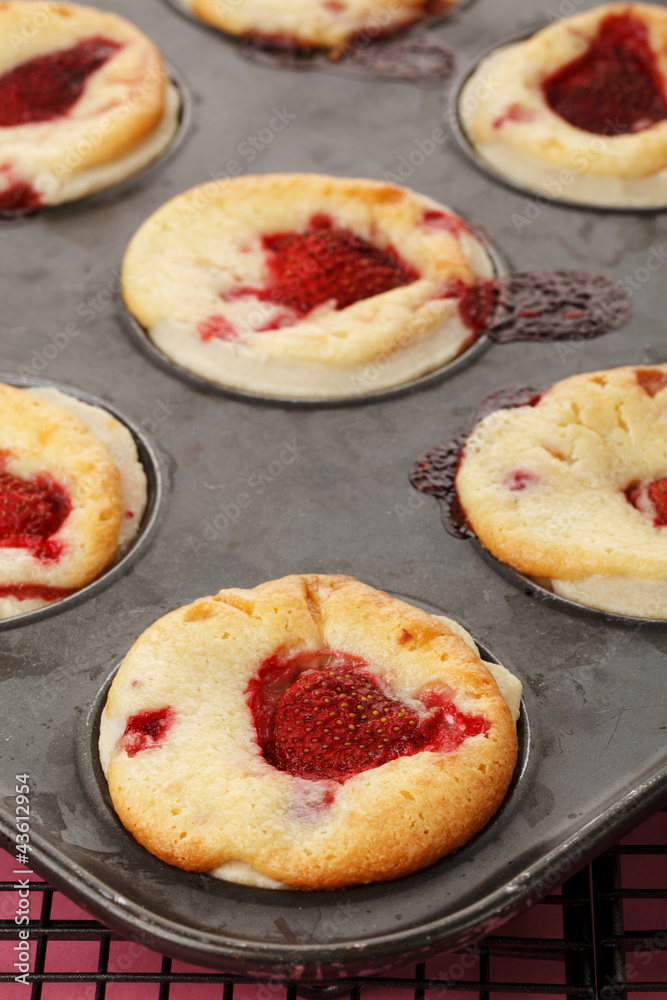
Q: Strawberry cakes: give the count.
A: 7